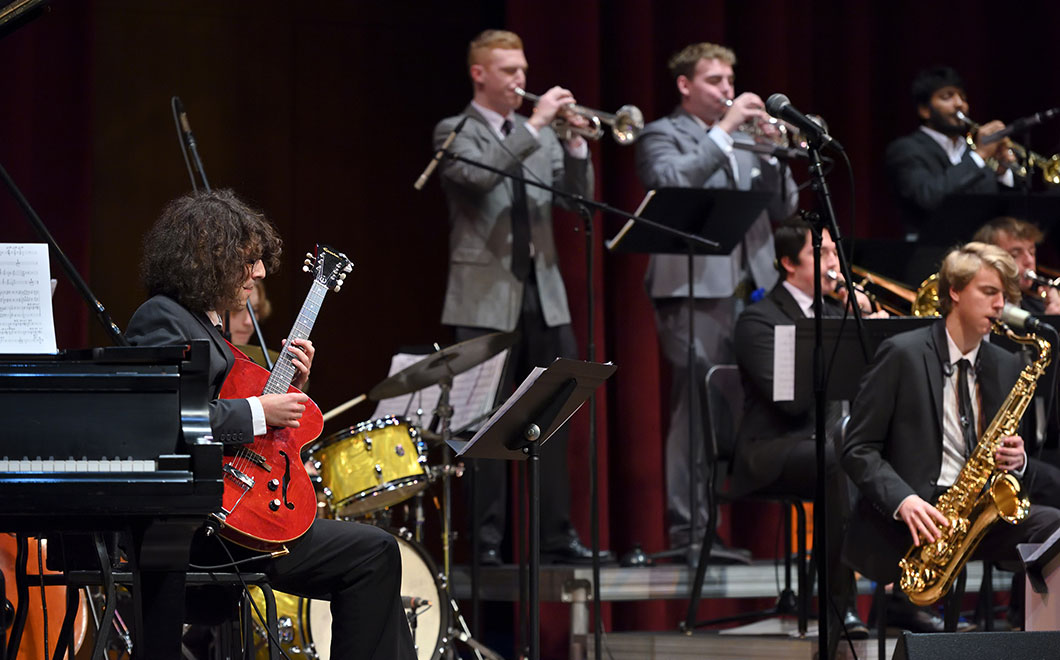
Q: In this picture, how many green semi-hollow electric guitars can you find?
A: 0